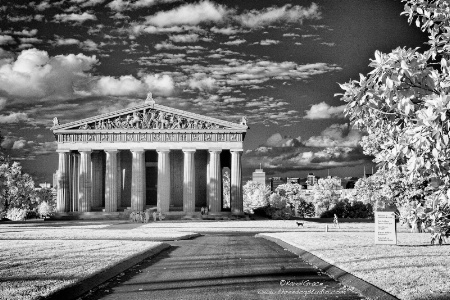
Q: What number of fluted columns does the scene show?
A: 8